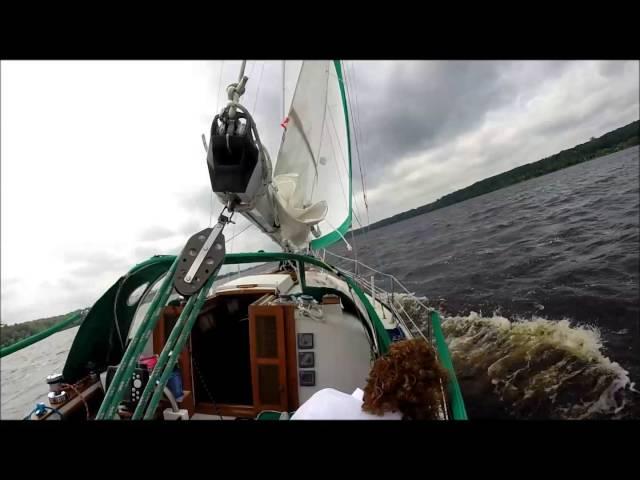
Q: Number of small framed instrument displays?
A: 3